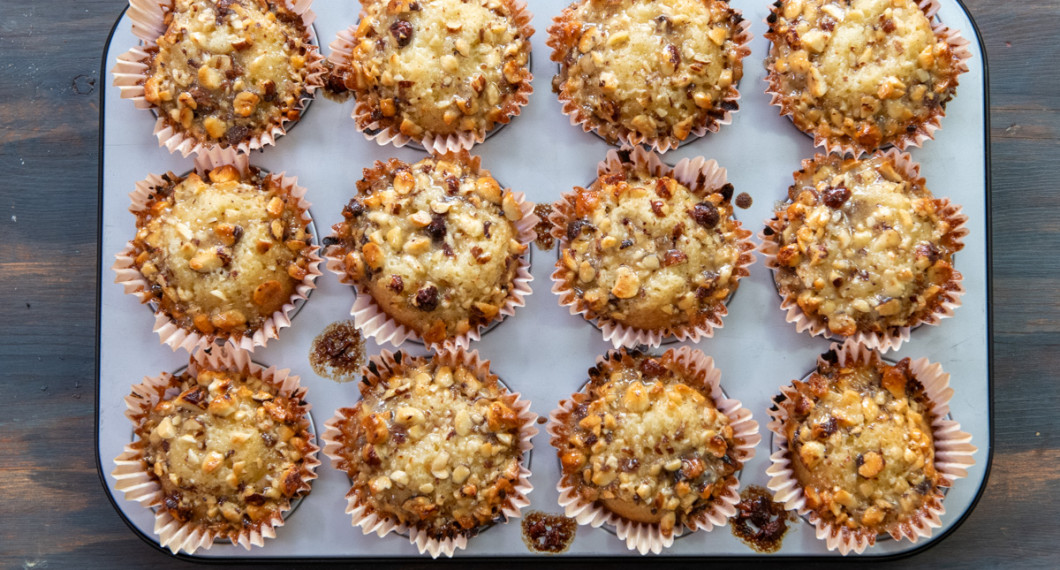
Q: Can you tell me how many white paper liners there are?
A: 12